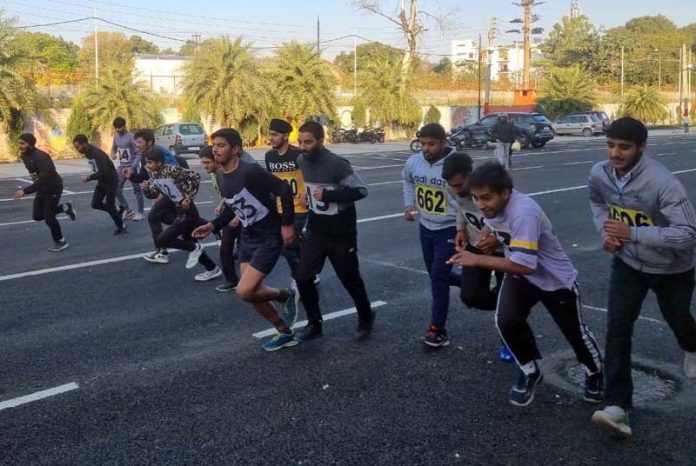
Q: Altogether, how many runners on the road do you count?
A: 13